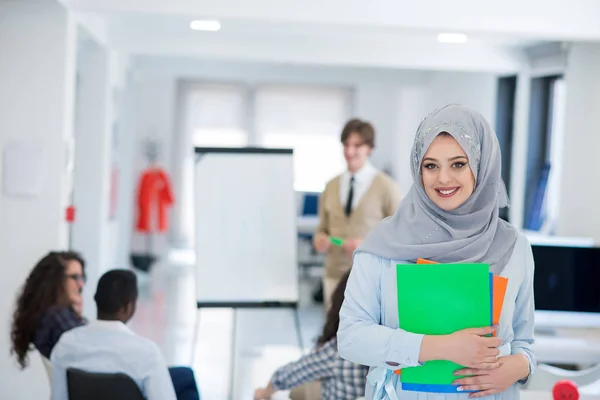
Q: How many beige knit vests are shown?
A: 1